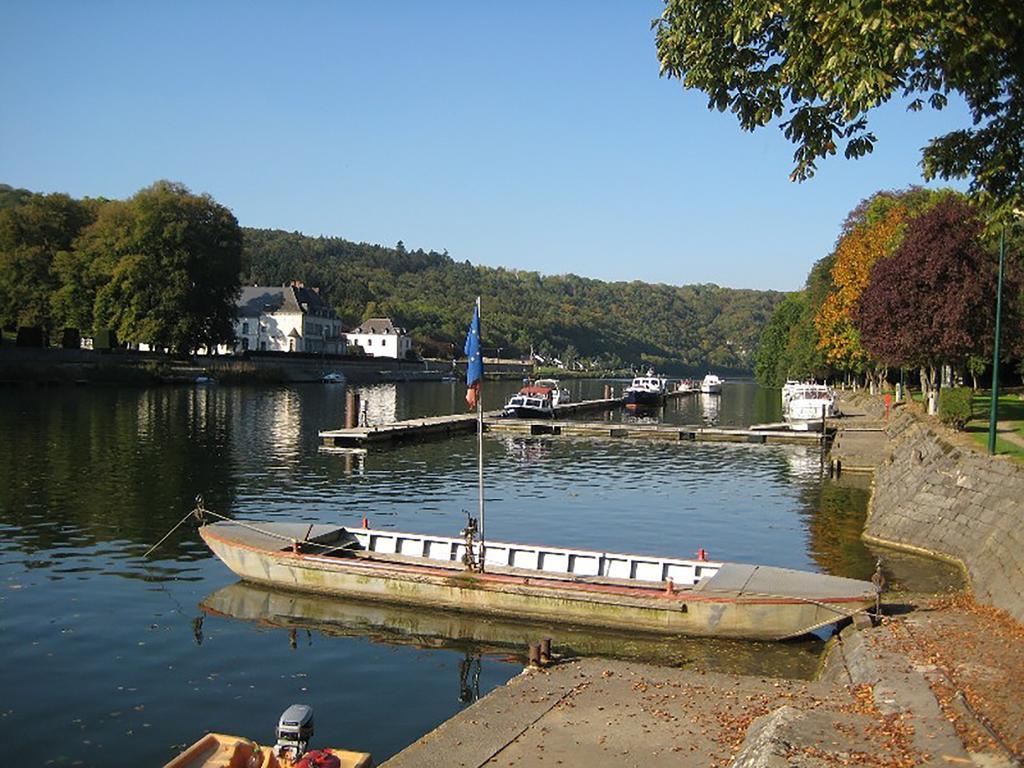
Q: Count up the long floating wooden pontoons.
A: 2